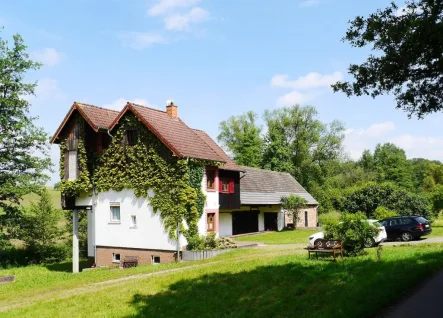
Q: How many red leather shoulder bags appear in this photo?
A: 0